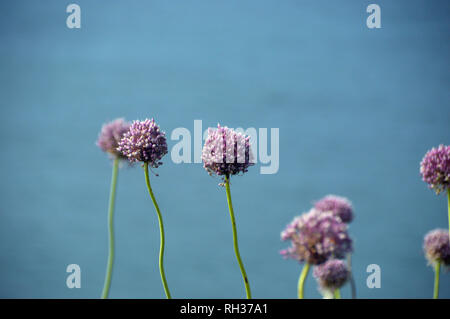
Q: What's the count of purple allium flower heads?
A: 8